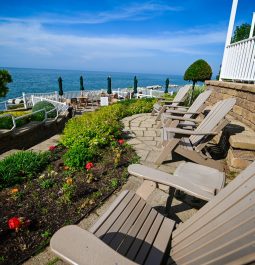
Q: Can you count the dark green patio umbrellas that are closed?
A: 5